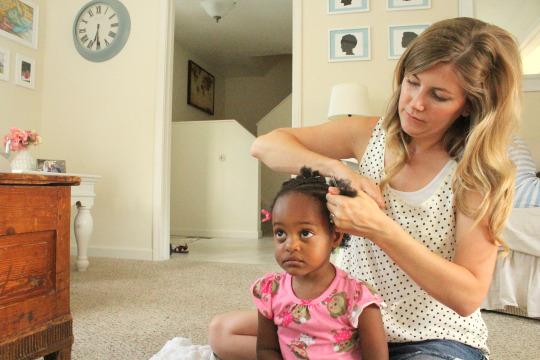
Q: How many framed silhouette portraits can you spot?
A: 4